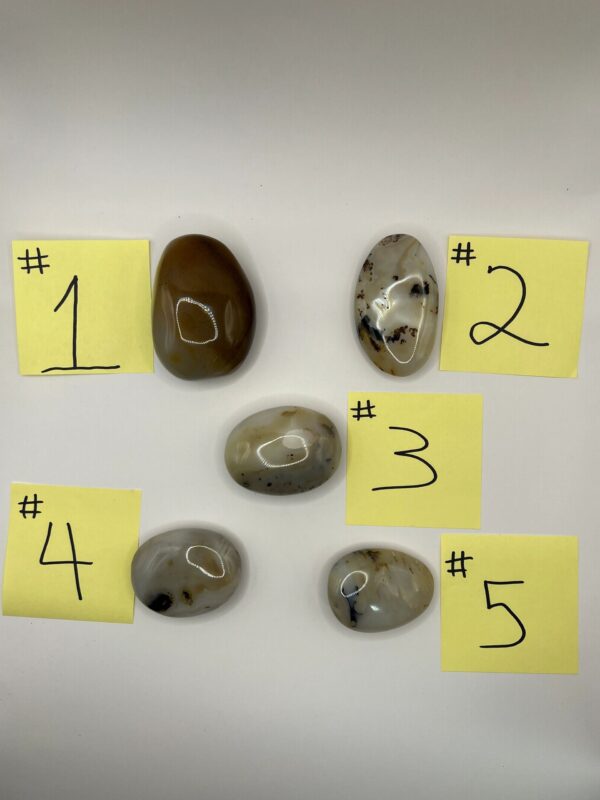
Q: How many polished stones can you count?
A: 5